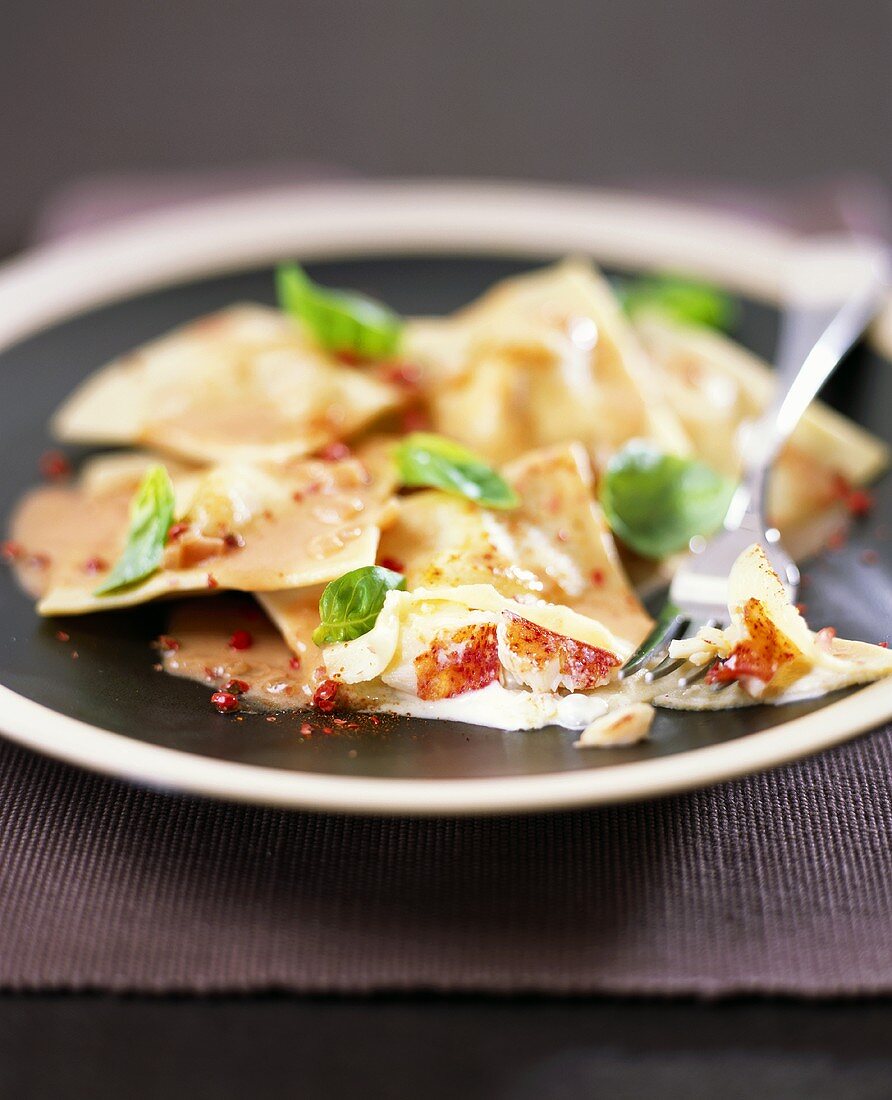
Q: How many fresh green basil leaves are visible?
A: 6